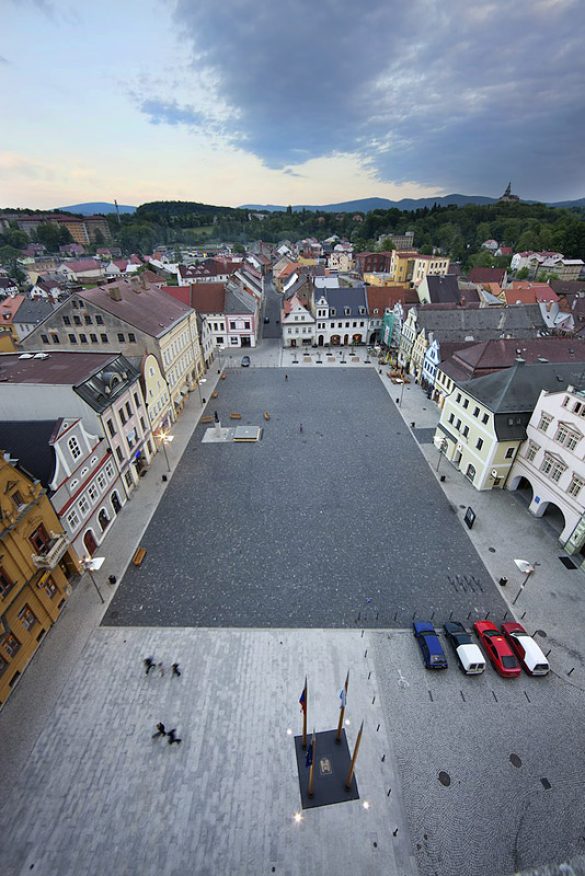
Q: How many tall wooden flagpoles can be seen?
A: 4